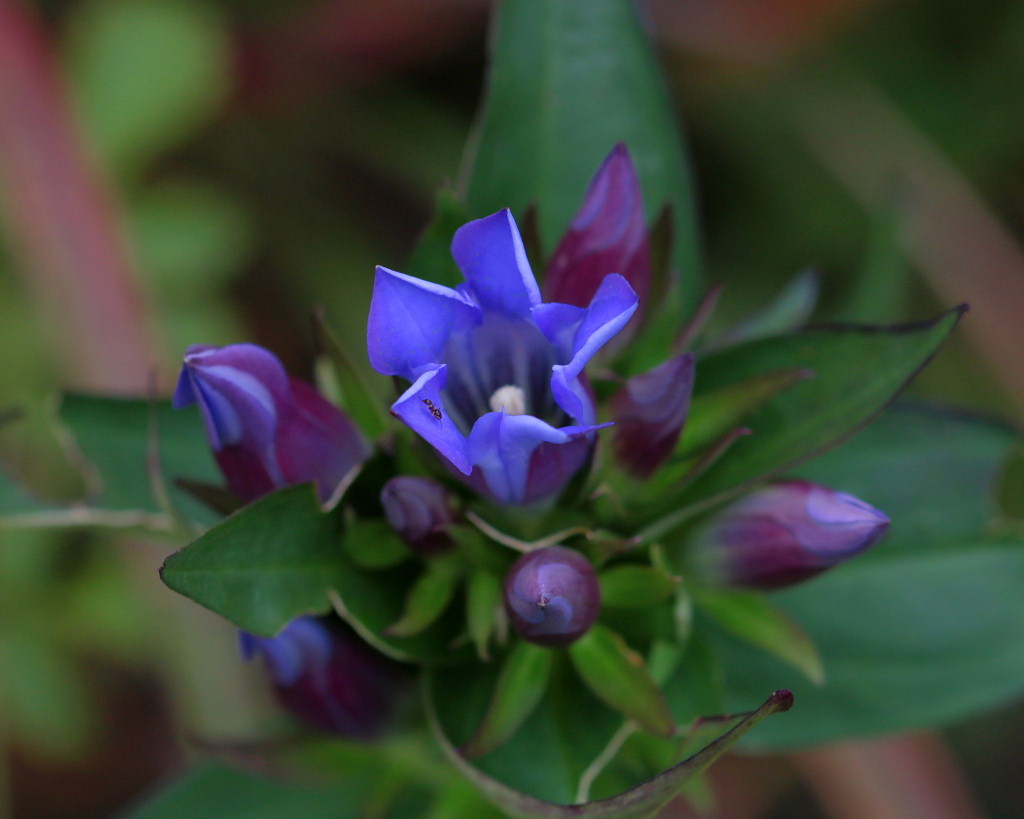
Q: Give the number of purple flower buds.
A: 7